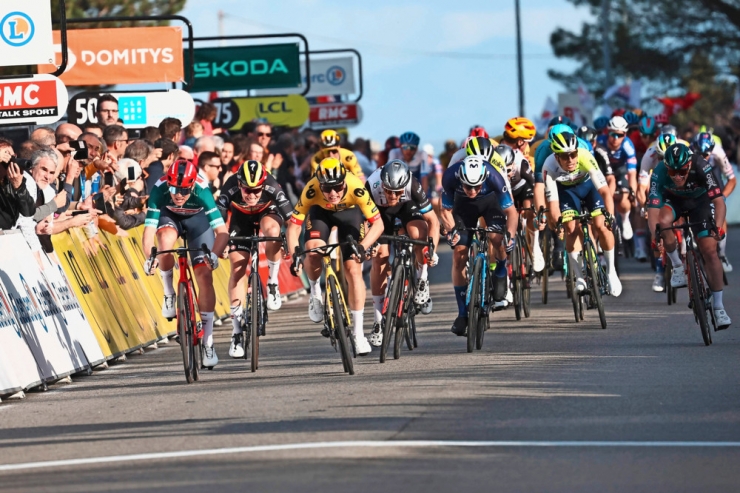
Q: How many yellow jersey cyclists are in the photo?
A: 2